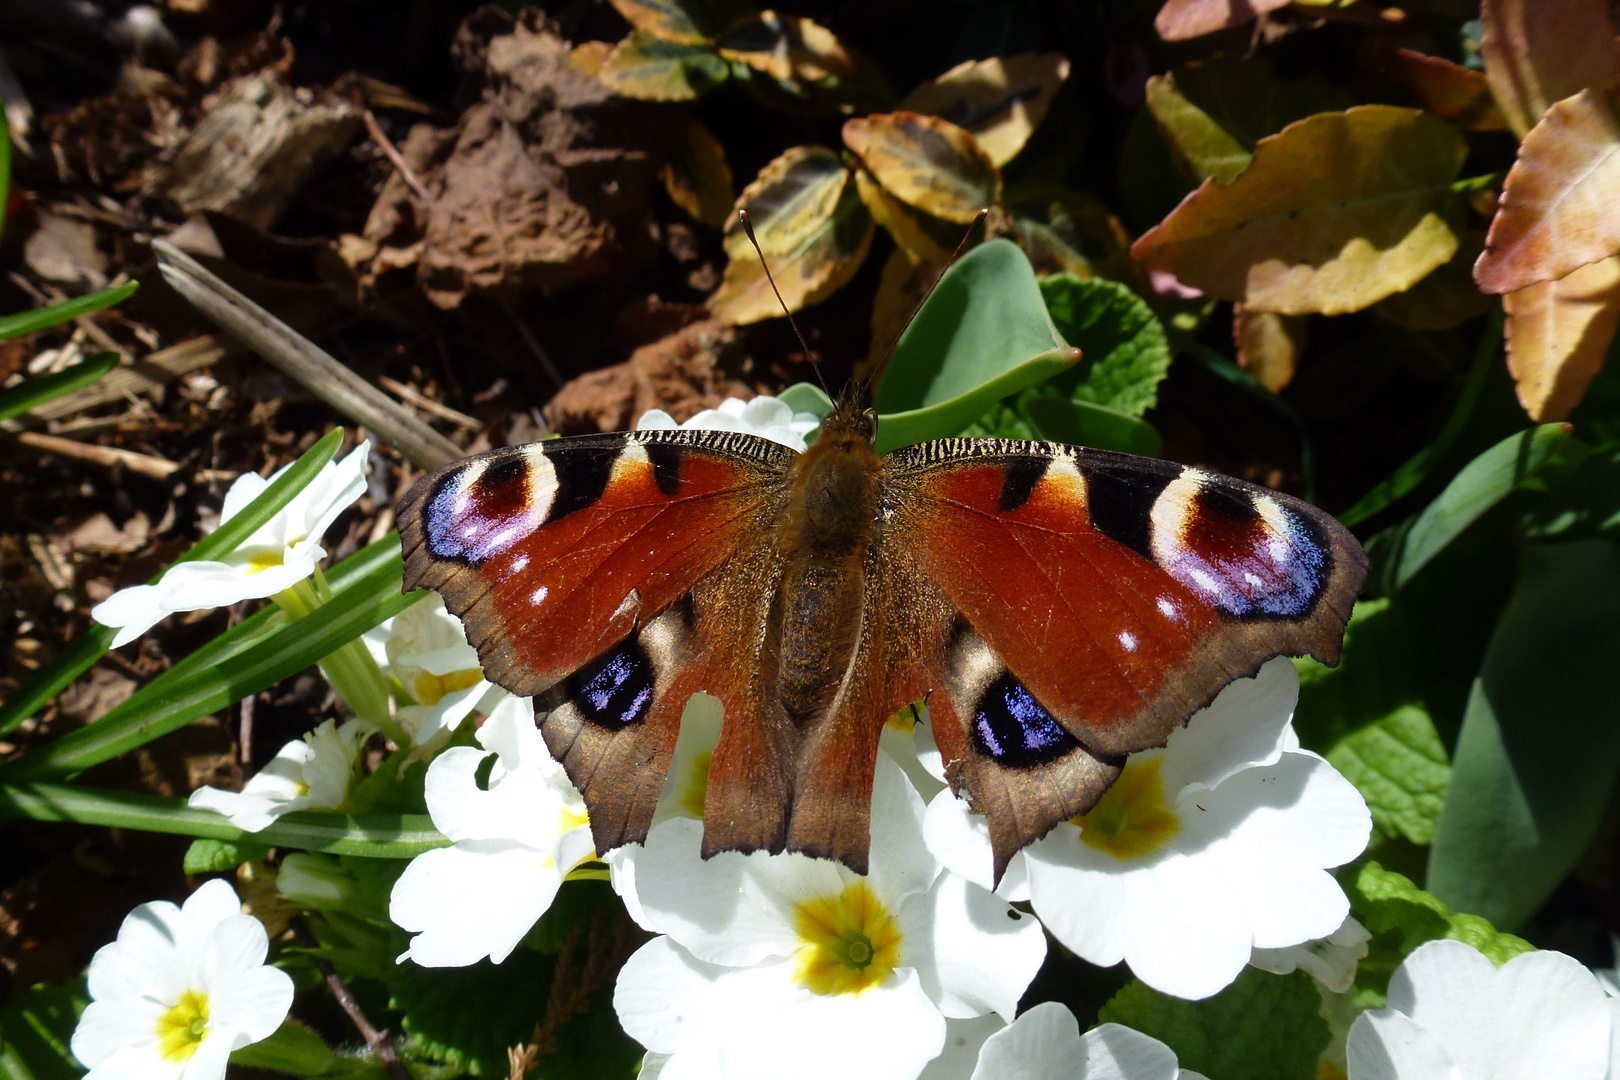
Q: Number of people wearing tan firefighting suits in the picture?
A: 0